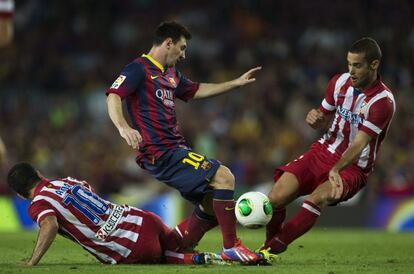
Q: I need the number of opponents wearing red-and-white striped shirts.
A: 2